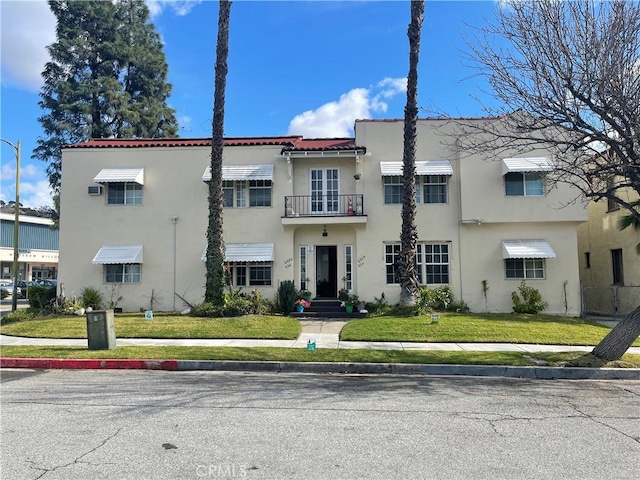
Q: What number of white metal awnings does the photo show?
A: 7